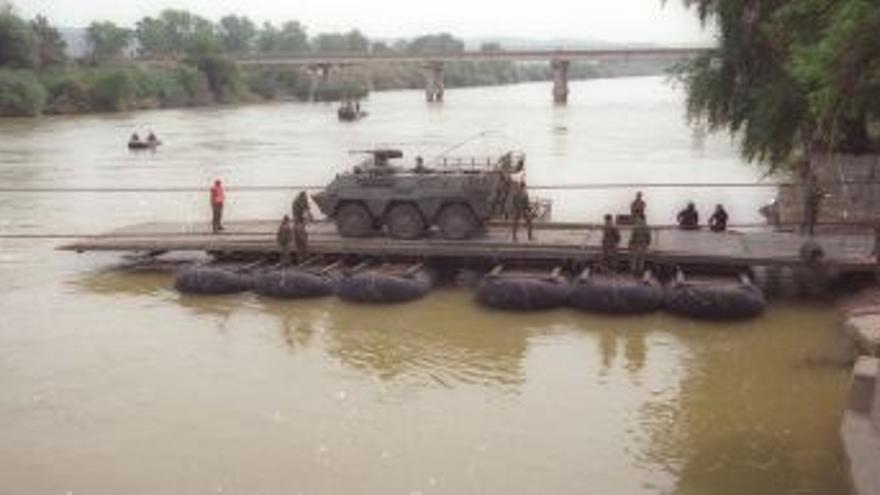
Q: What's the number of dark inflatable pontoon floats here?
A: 6